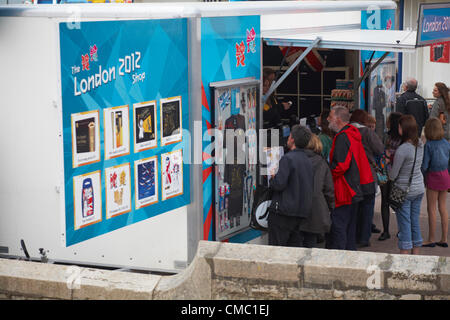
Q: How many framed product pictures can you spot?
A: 8